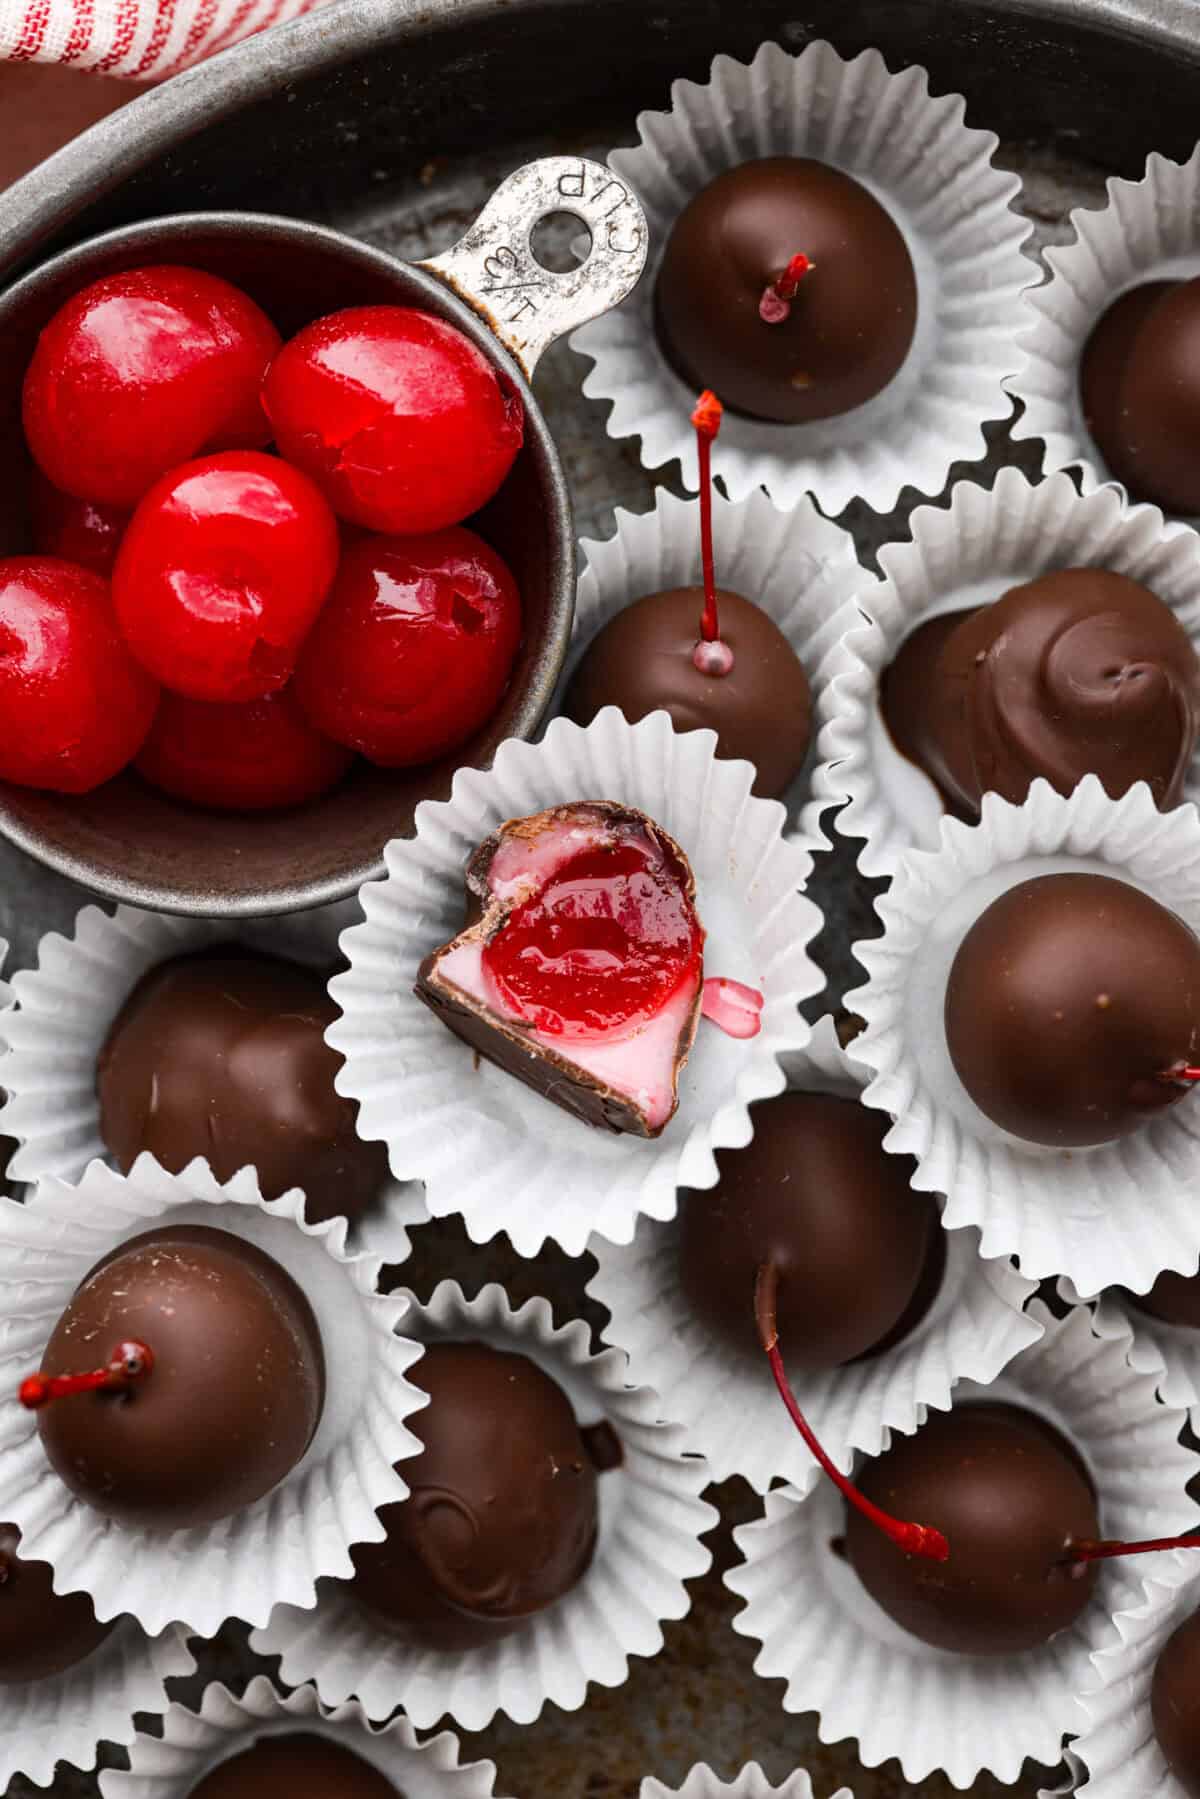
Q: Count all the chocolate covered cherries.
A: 15